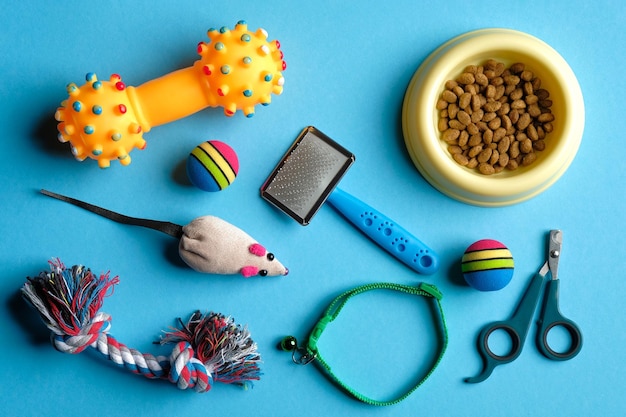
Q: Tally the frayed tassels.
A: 2